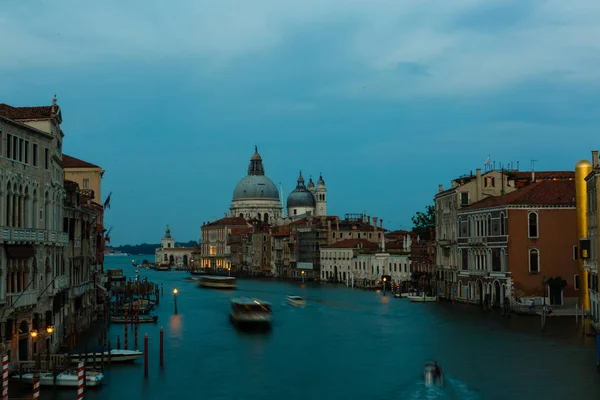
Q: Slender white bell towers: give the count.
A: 2